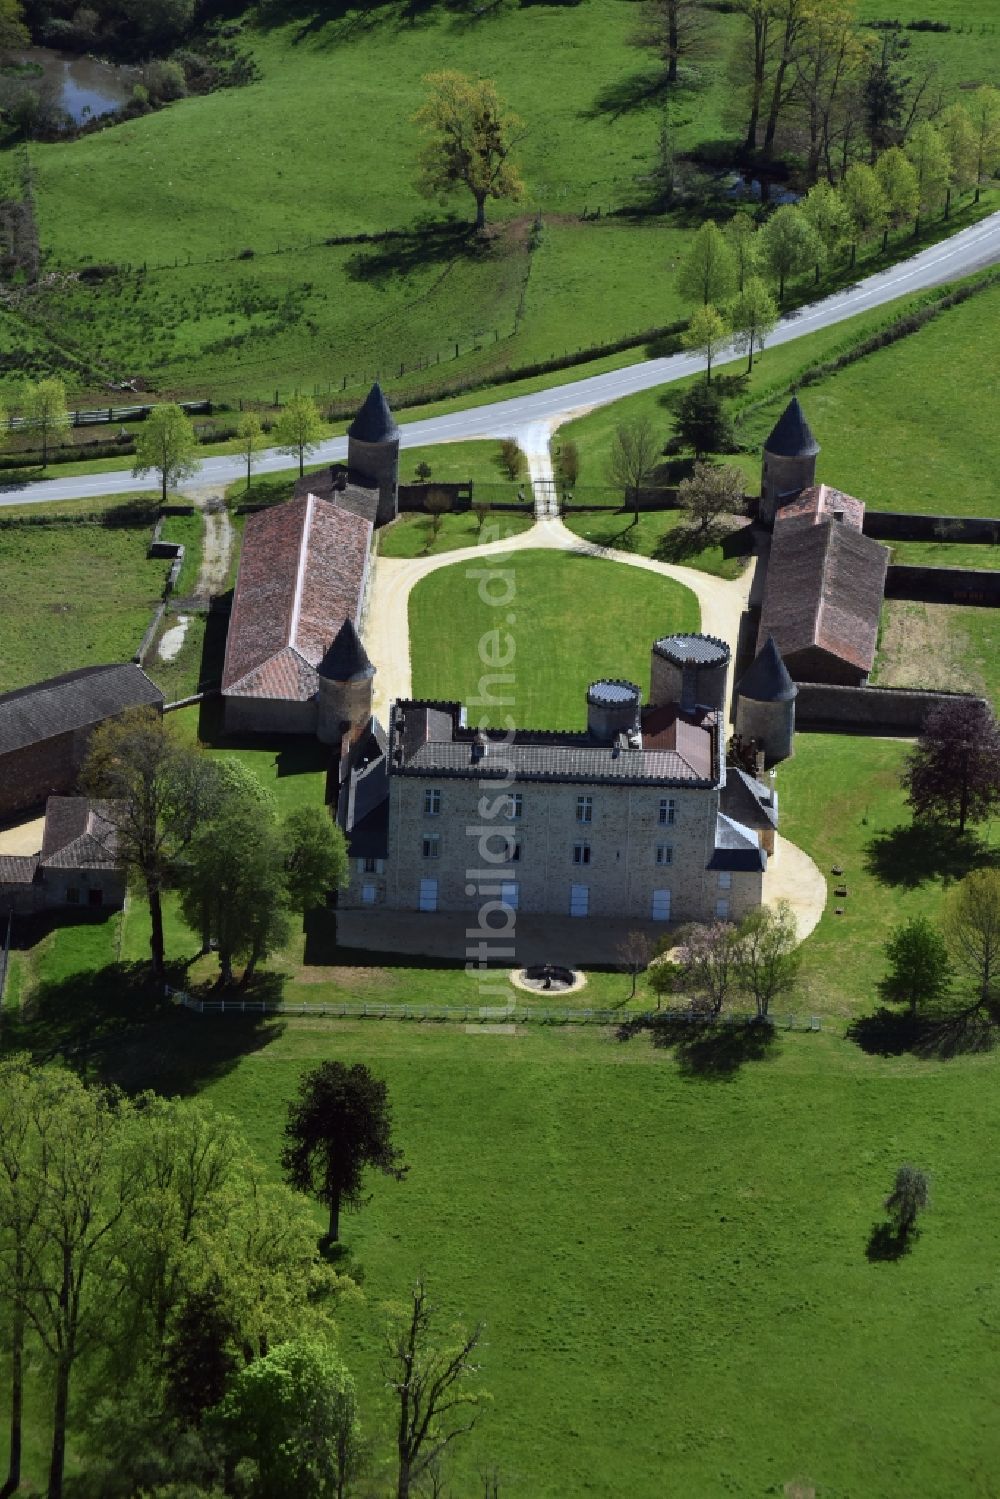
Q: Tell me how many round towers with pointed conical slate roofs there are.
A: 4